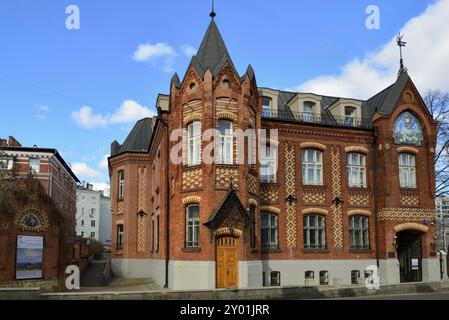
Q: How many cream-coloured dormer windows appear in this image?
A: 3